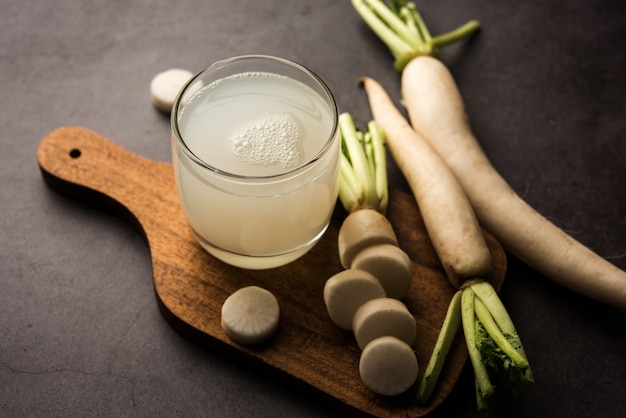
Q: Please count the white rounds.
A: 6